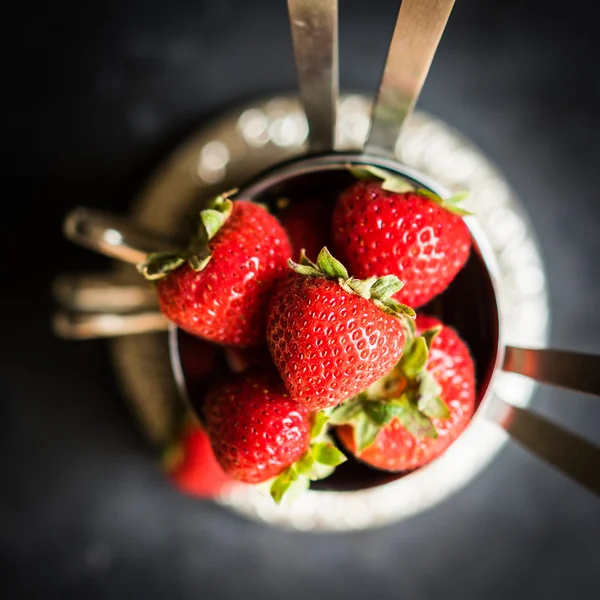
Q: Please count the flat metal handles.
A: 4